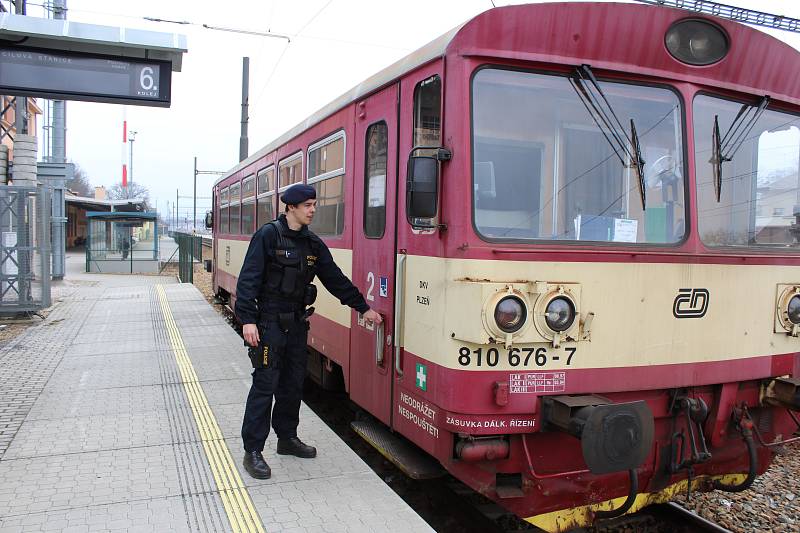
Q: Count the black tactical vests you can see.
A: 1